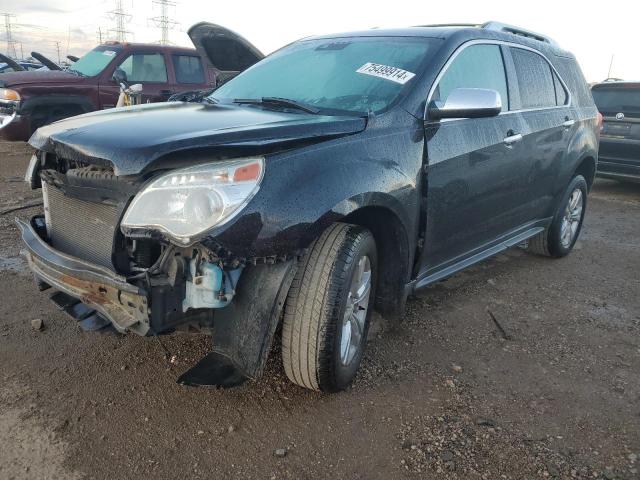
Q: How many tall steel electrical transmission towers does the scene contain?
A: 3